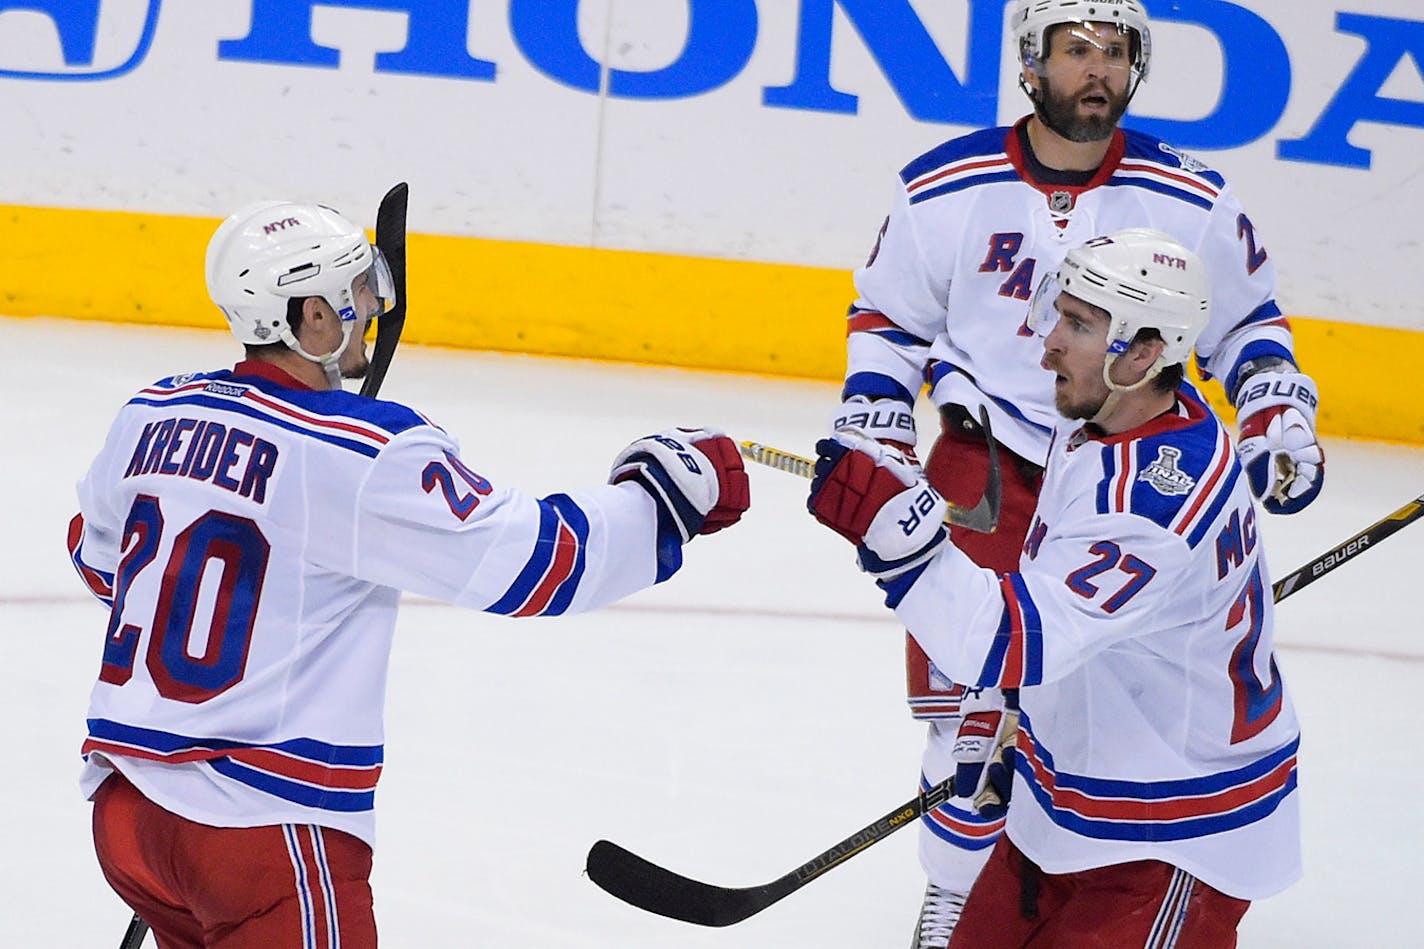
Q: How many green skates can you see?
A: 0